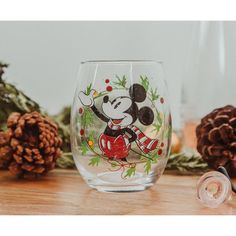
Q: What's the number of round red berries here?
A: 7